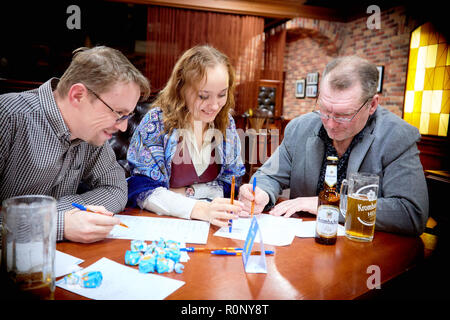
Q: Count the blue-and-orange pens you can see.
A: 5